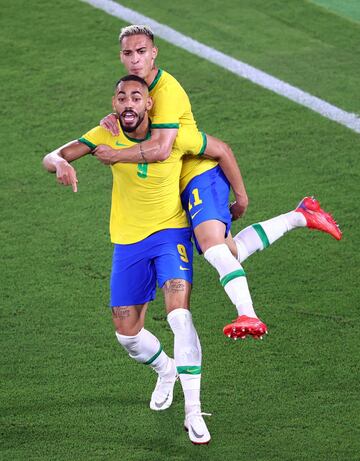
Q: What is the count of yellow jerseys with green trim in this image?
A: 2